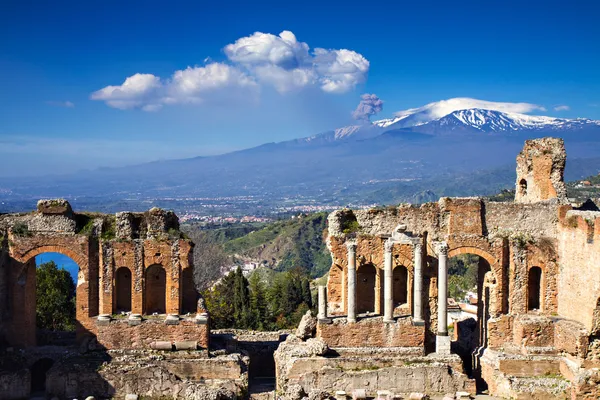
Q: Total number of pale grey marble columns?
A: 5